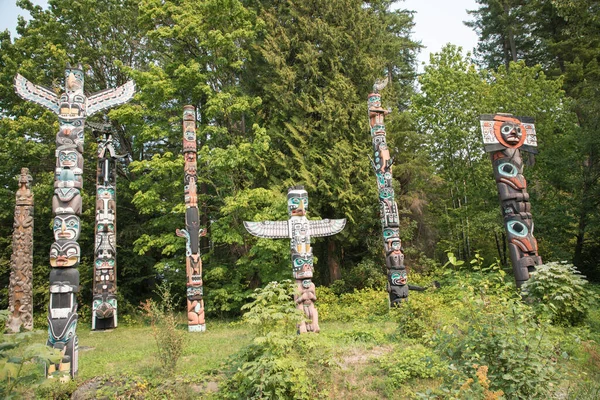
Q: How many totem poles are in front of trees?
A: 7